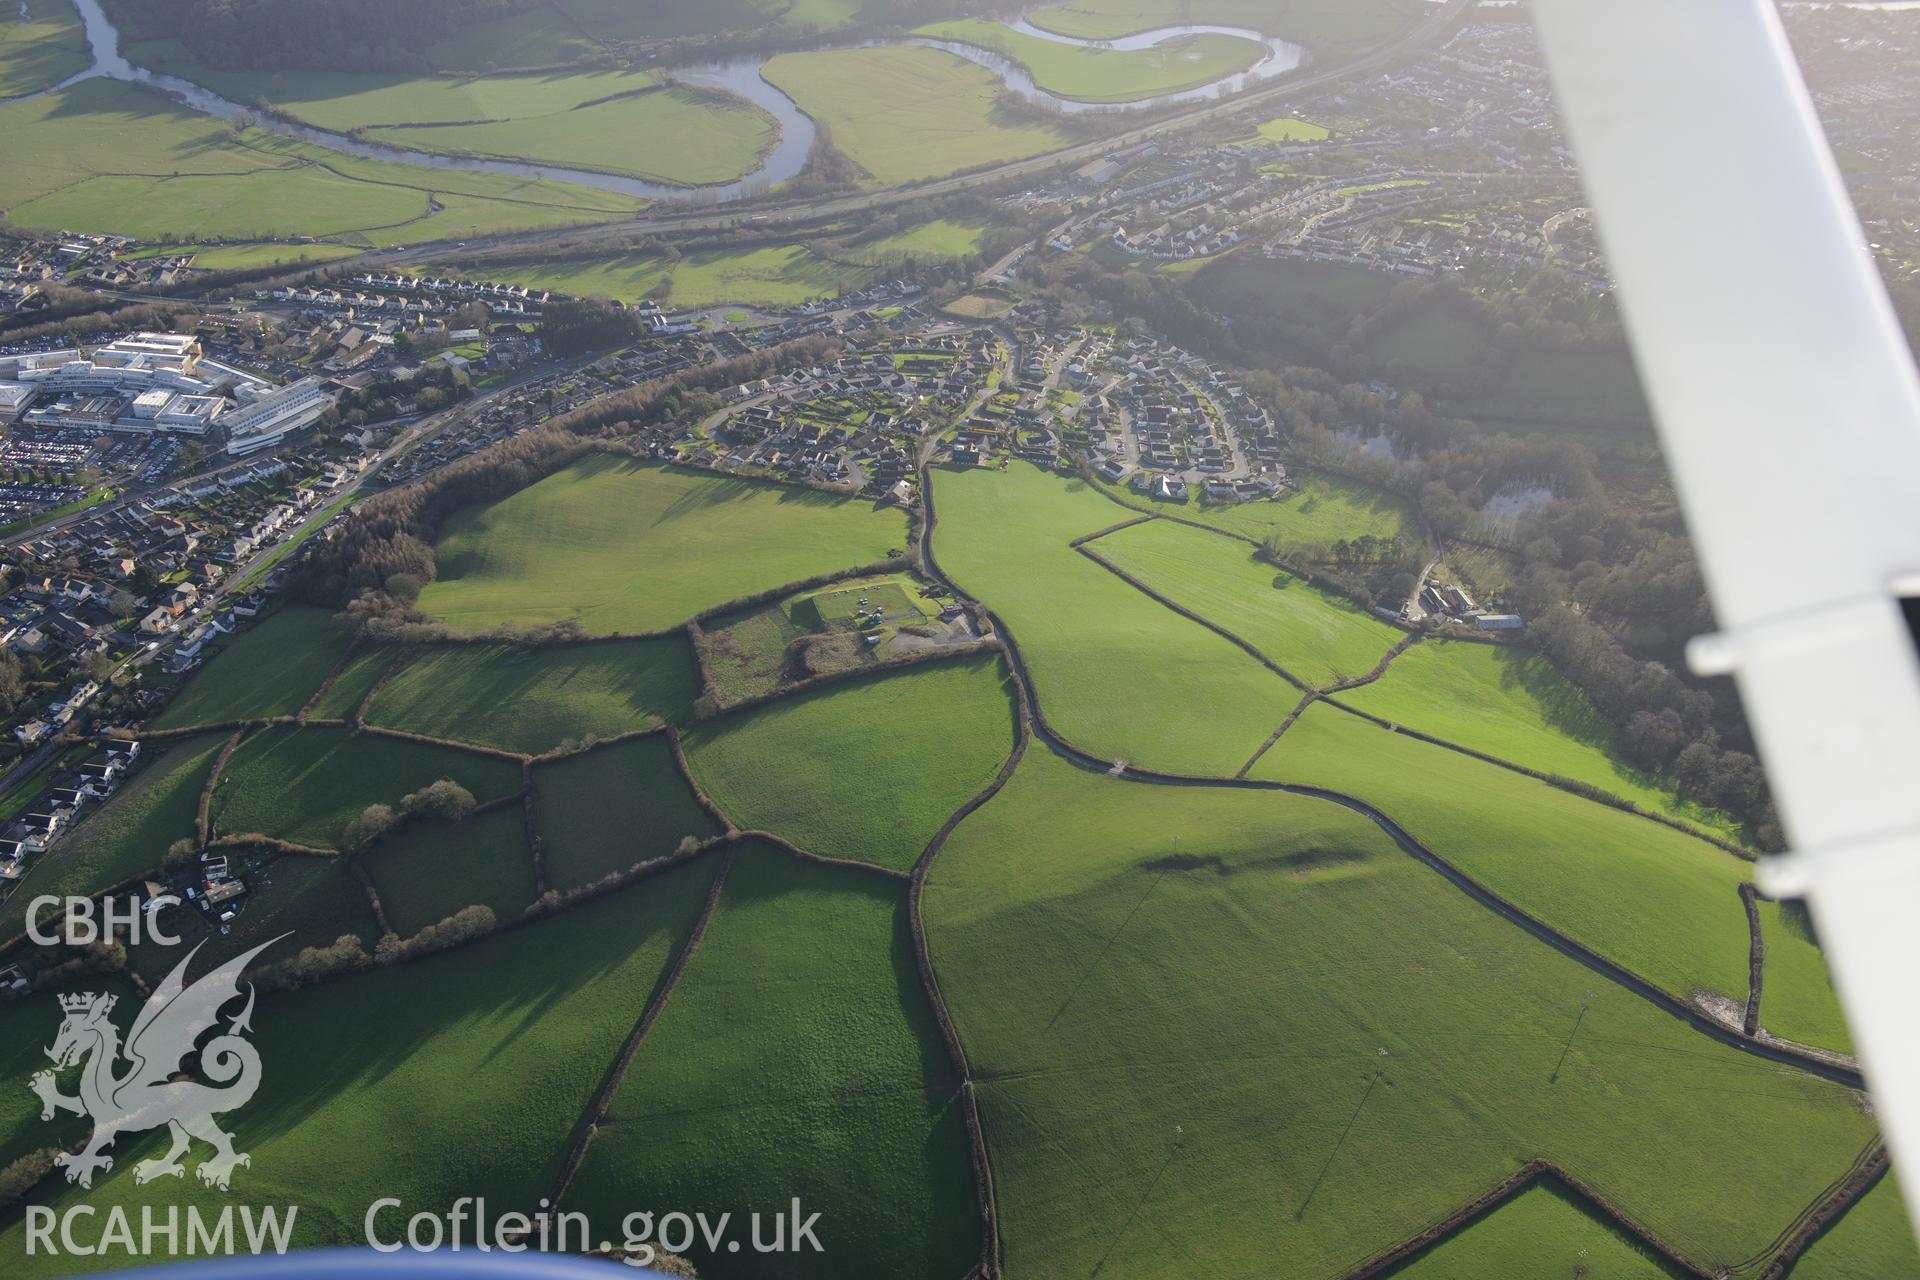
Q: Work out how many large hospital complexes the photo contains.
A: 1